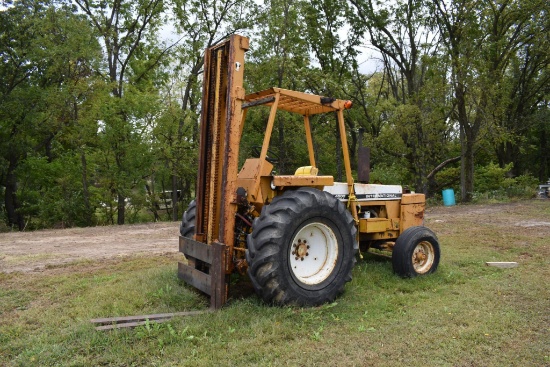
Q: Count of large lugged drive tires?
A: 2